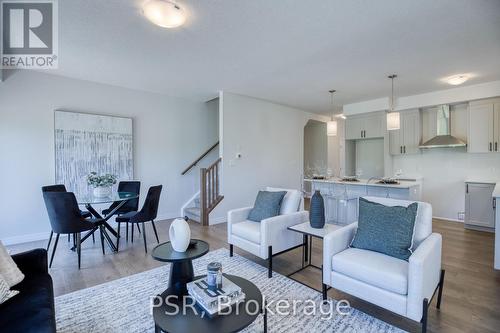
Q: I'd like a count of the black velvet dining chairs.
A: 4